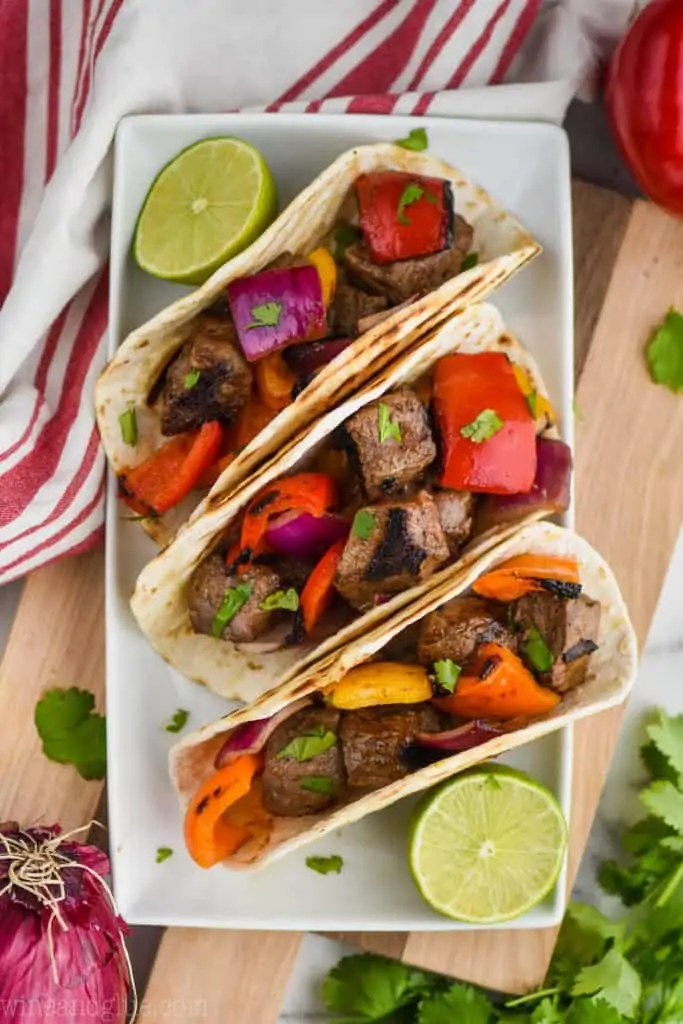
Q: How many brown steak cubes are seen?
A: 11